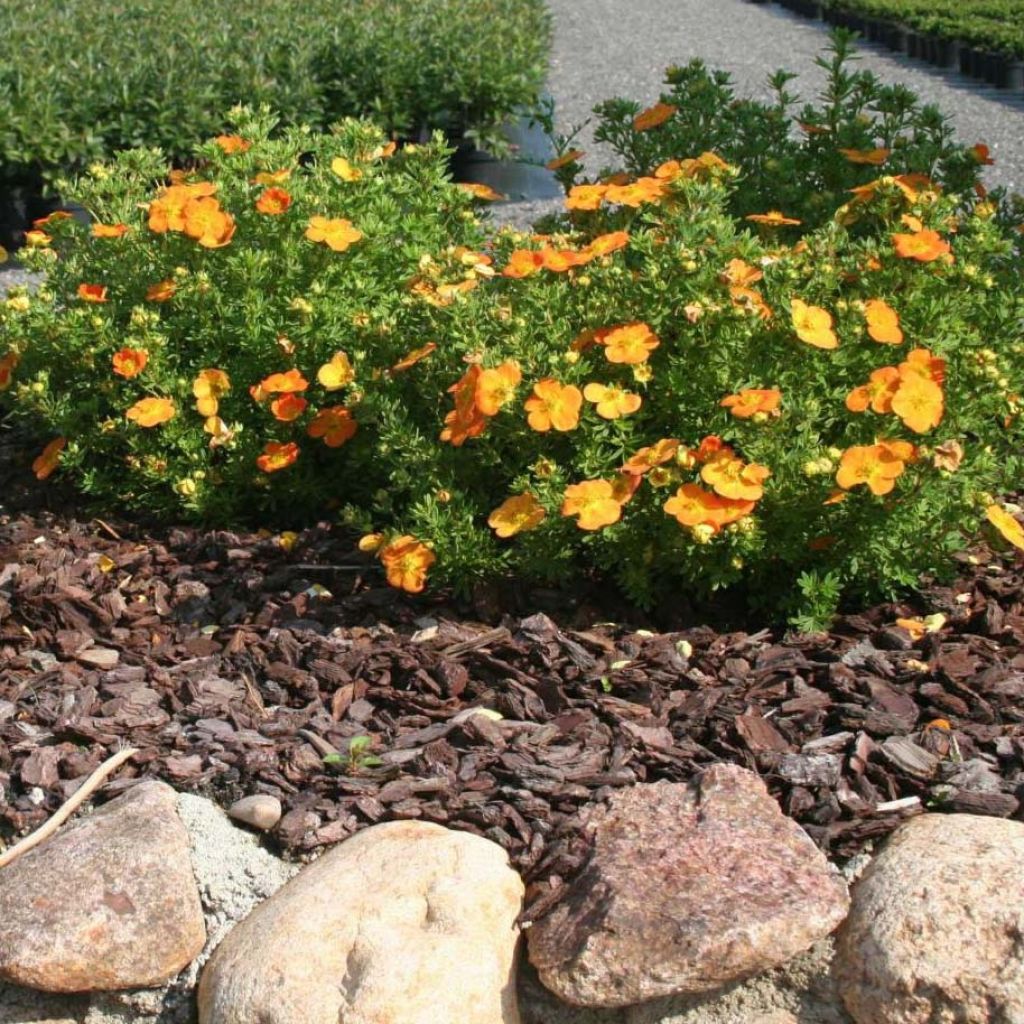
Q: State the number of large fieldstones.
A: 4